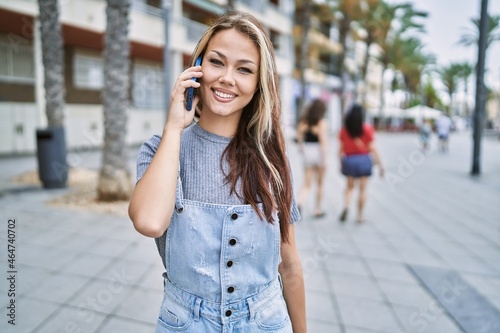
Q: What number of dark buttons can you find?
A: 5